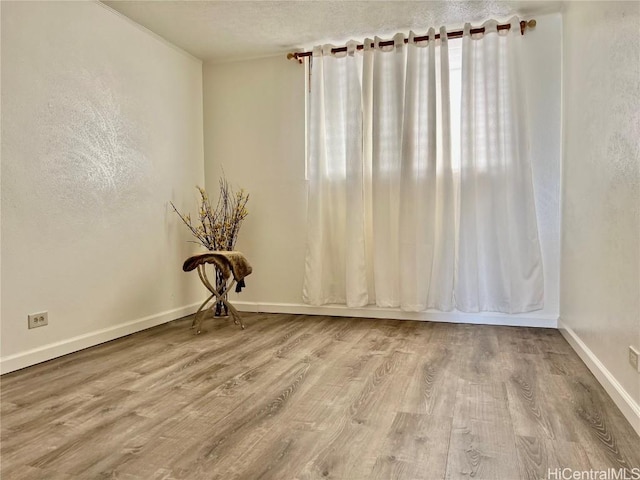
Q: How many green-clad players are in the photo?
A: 0